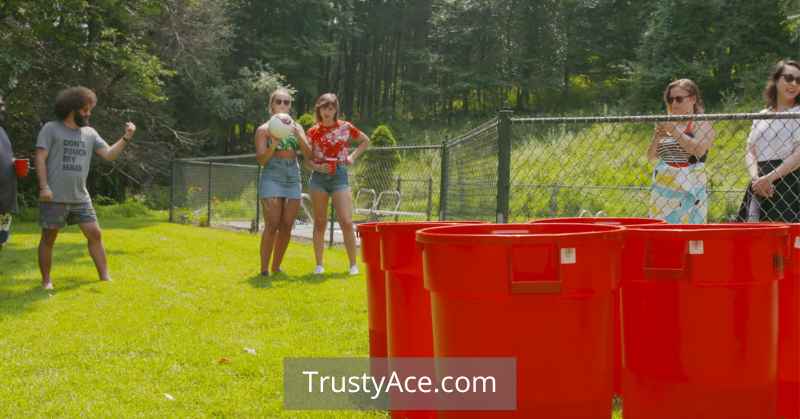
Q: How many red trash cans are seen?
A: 6